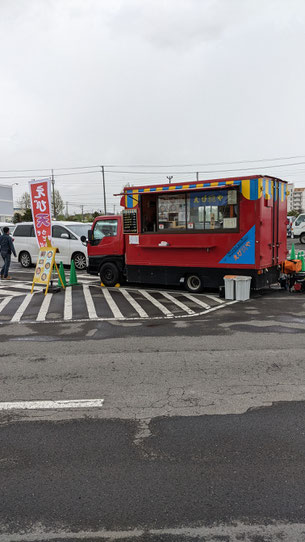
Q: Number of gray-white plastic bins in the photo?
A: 2